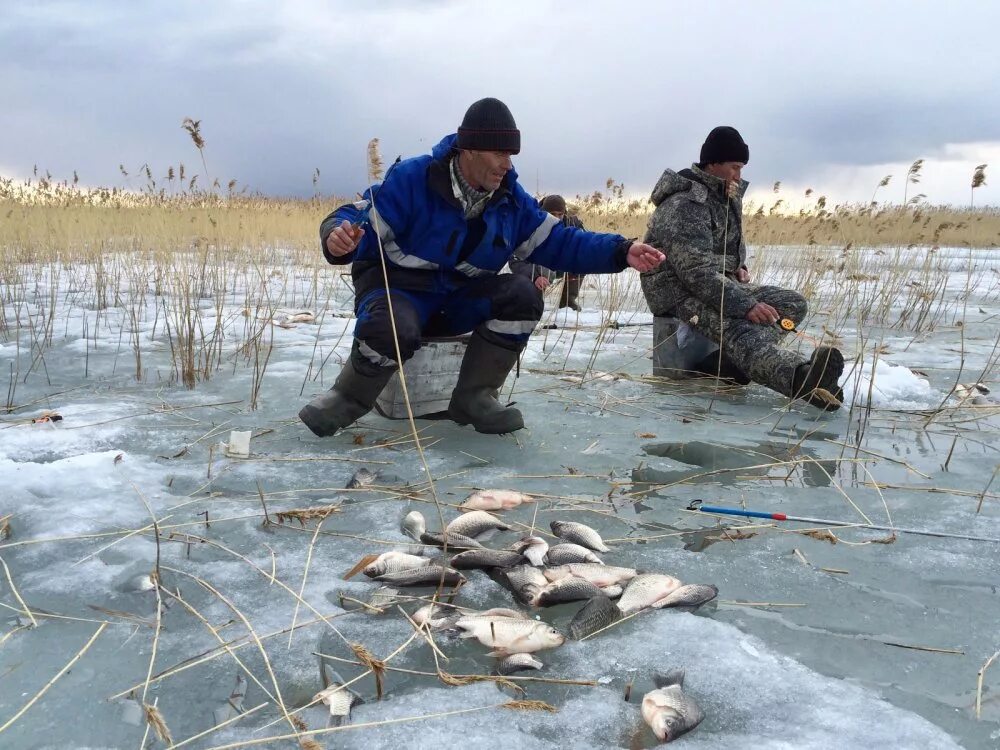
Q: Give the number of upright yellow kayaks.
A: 0